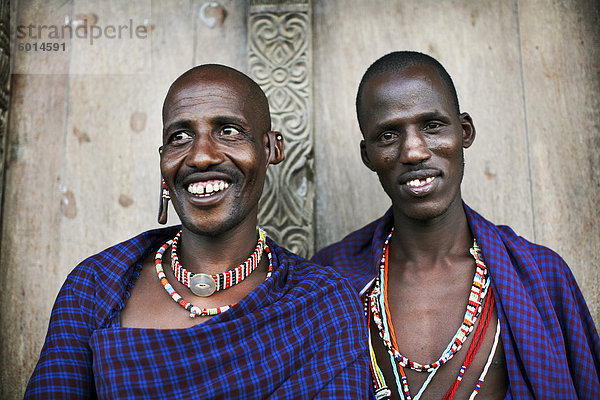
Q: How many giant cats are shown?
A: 0